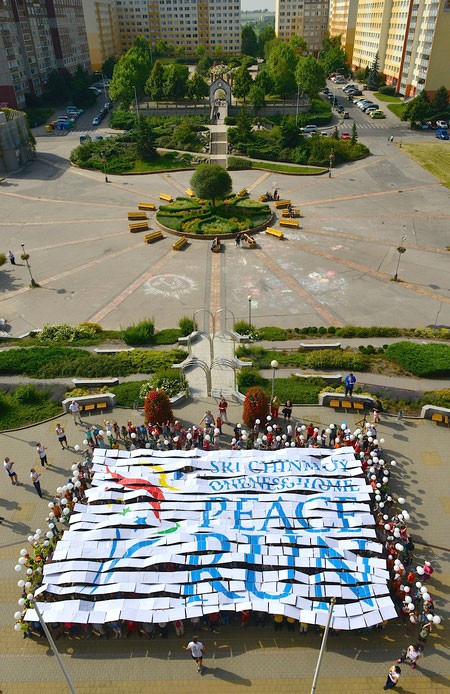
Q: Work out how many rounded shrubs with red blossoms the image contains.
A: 2